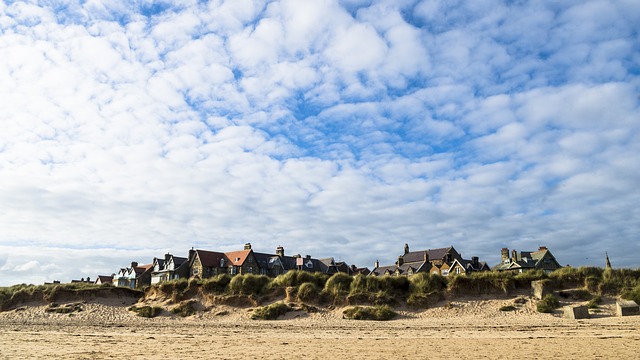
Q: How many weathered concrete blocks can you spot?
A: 3